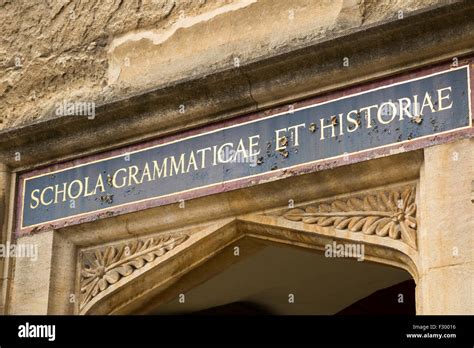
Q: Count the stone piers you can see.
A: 2